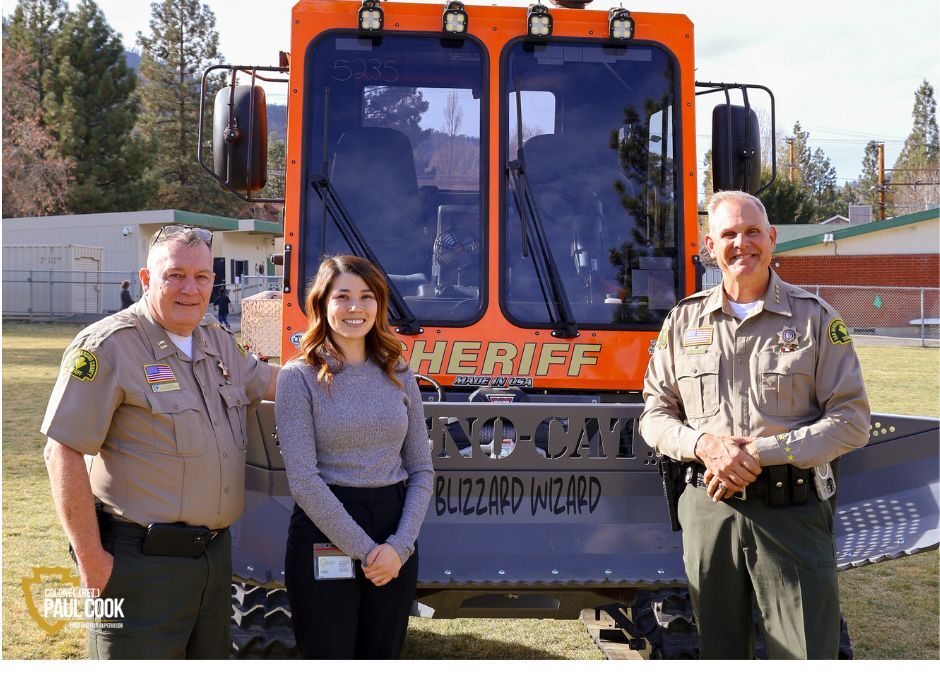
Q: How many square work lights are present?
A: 4